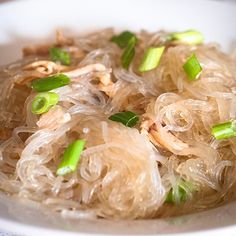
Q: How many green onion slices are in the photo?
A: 11